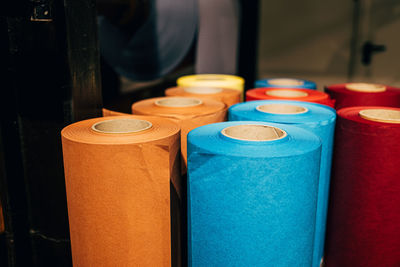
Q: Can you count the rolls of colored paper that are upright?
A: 10